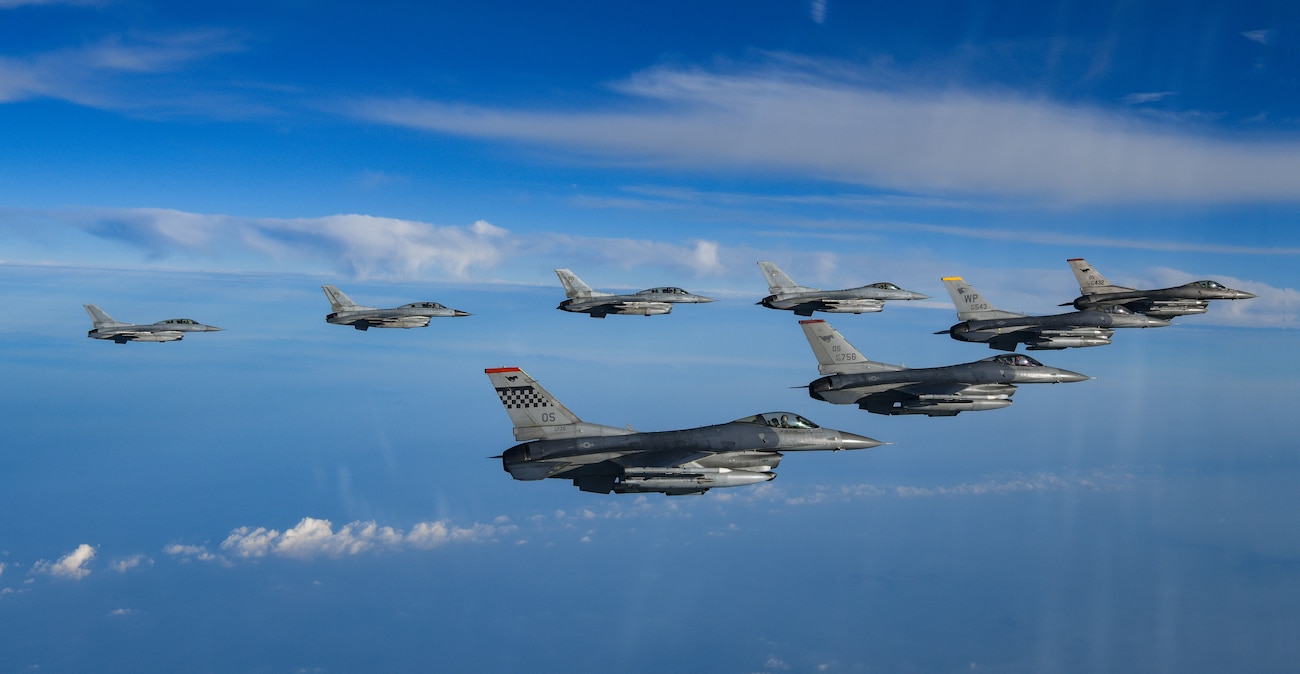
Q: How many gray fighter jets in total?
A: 8